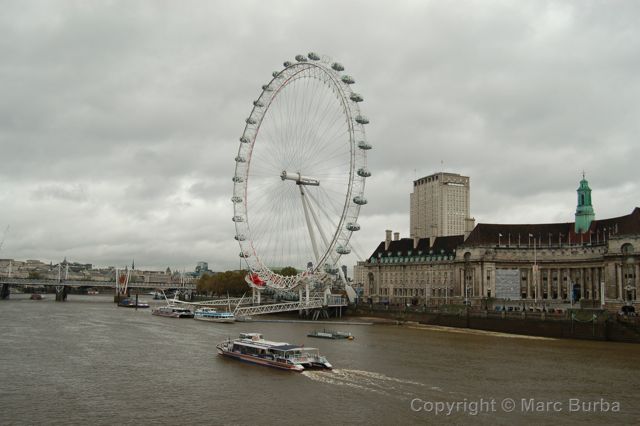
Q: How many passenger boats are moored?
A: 2